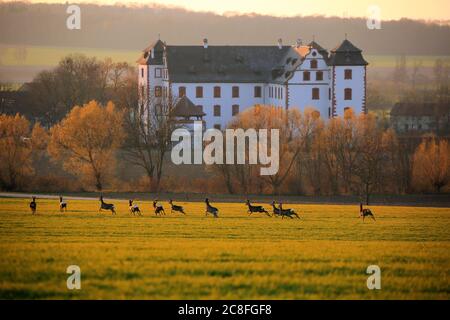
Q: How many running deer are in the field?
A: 11